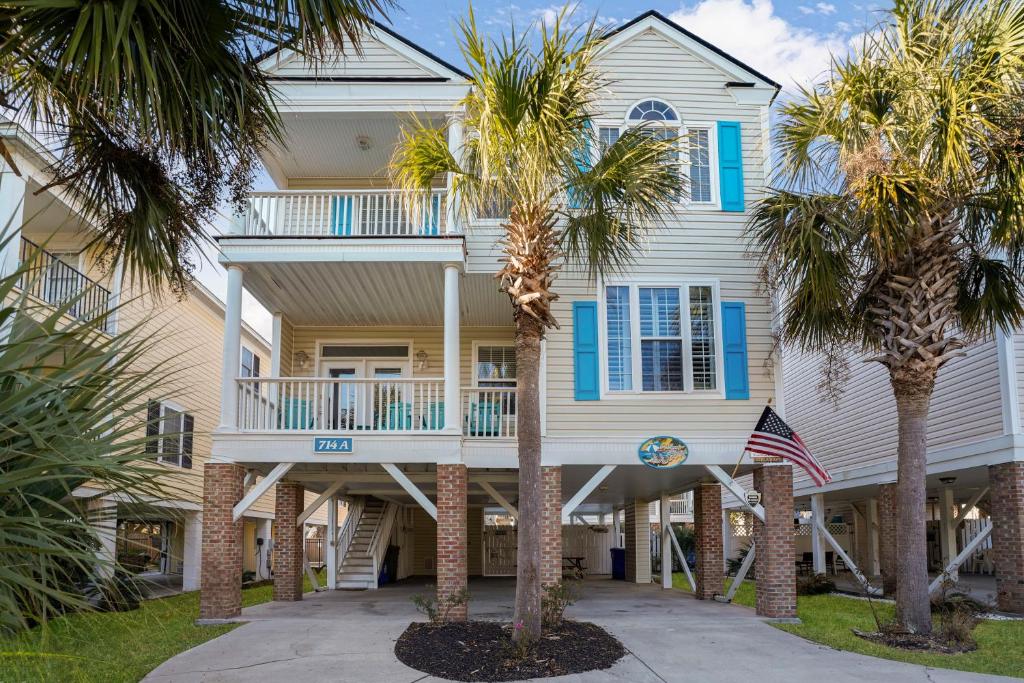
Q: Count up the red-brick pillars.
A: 8